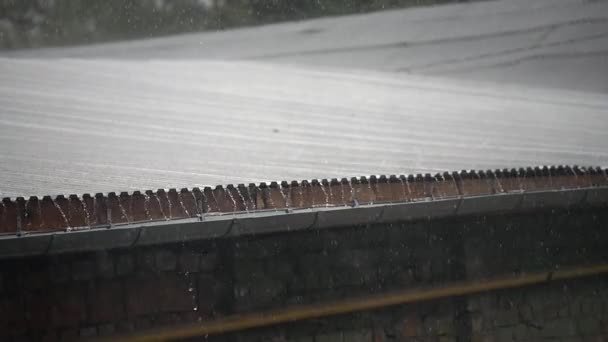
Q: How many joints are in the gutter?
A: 8